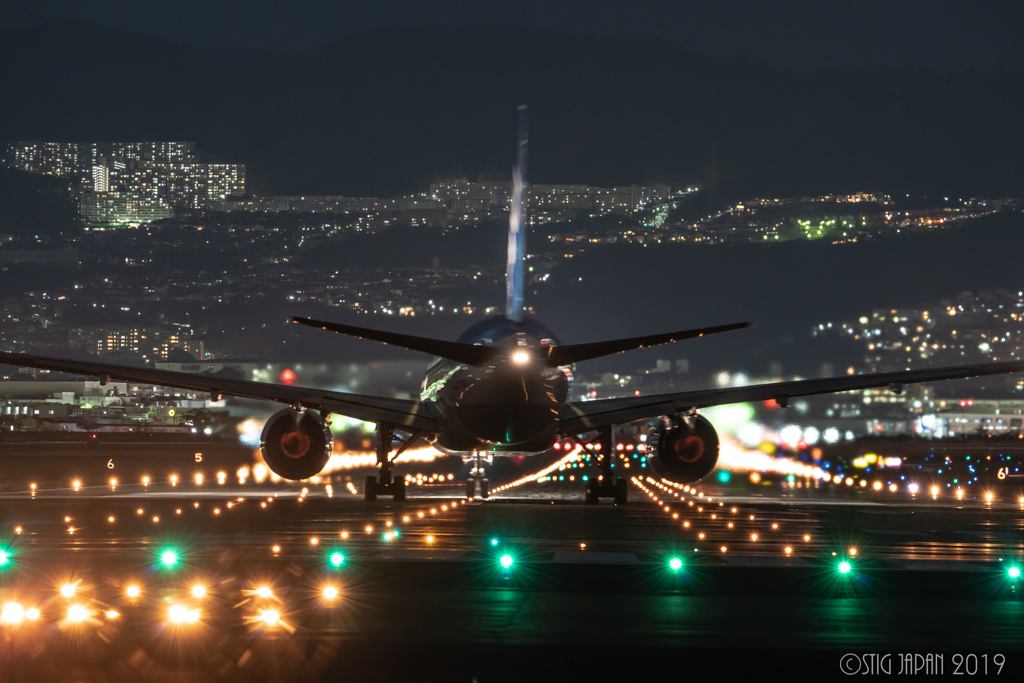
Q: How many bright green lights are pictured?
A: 7